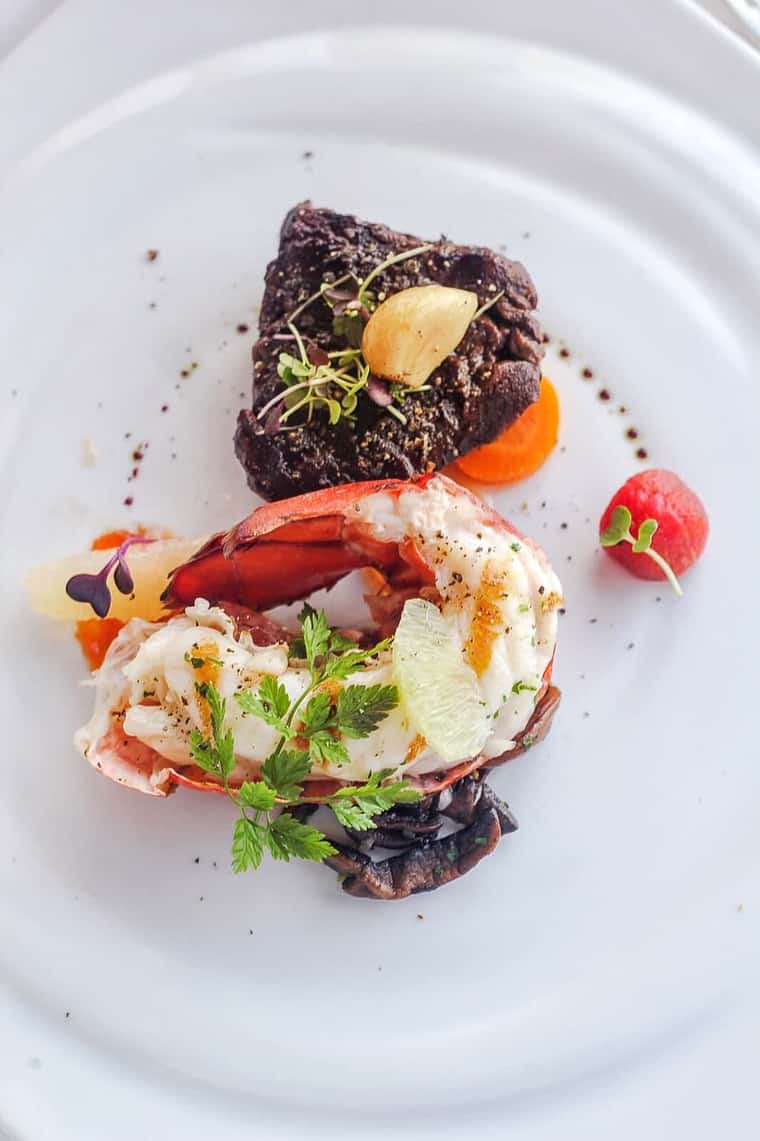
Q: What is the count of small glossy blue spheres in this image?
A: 0